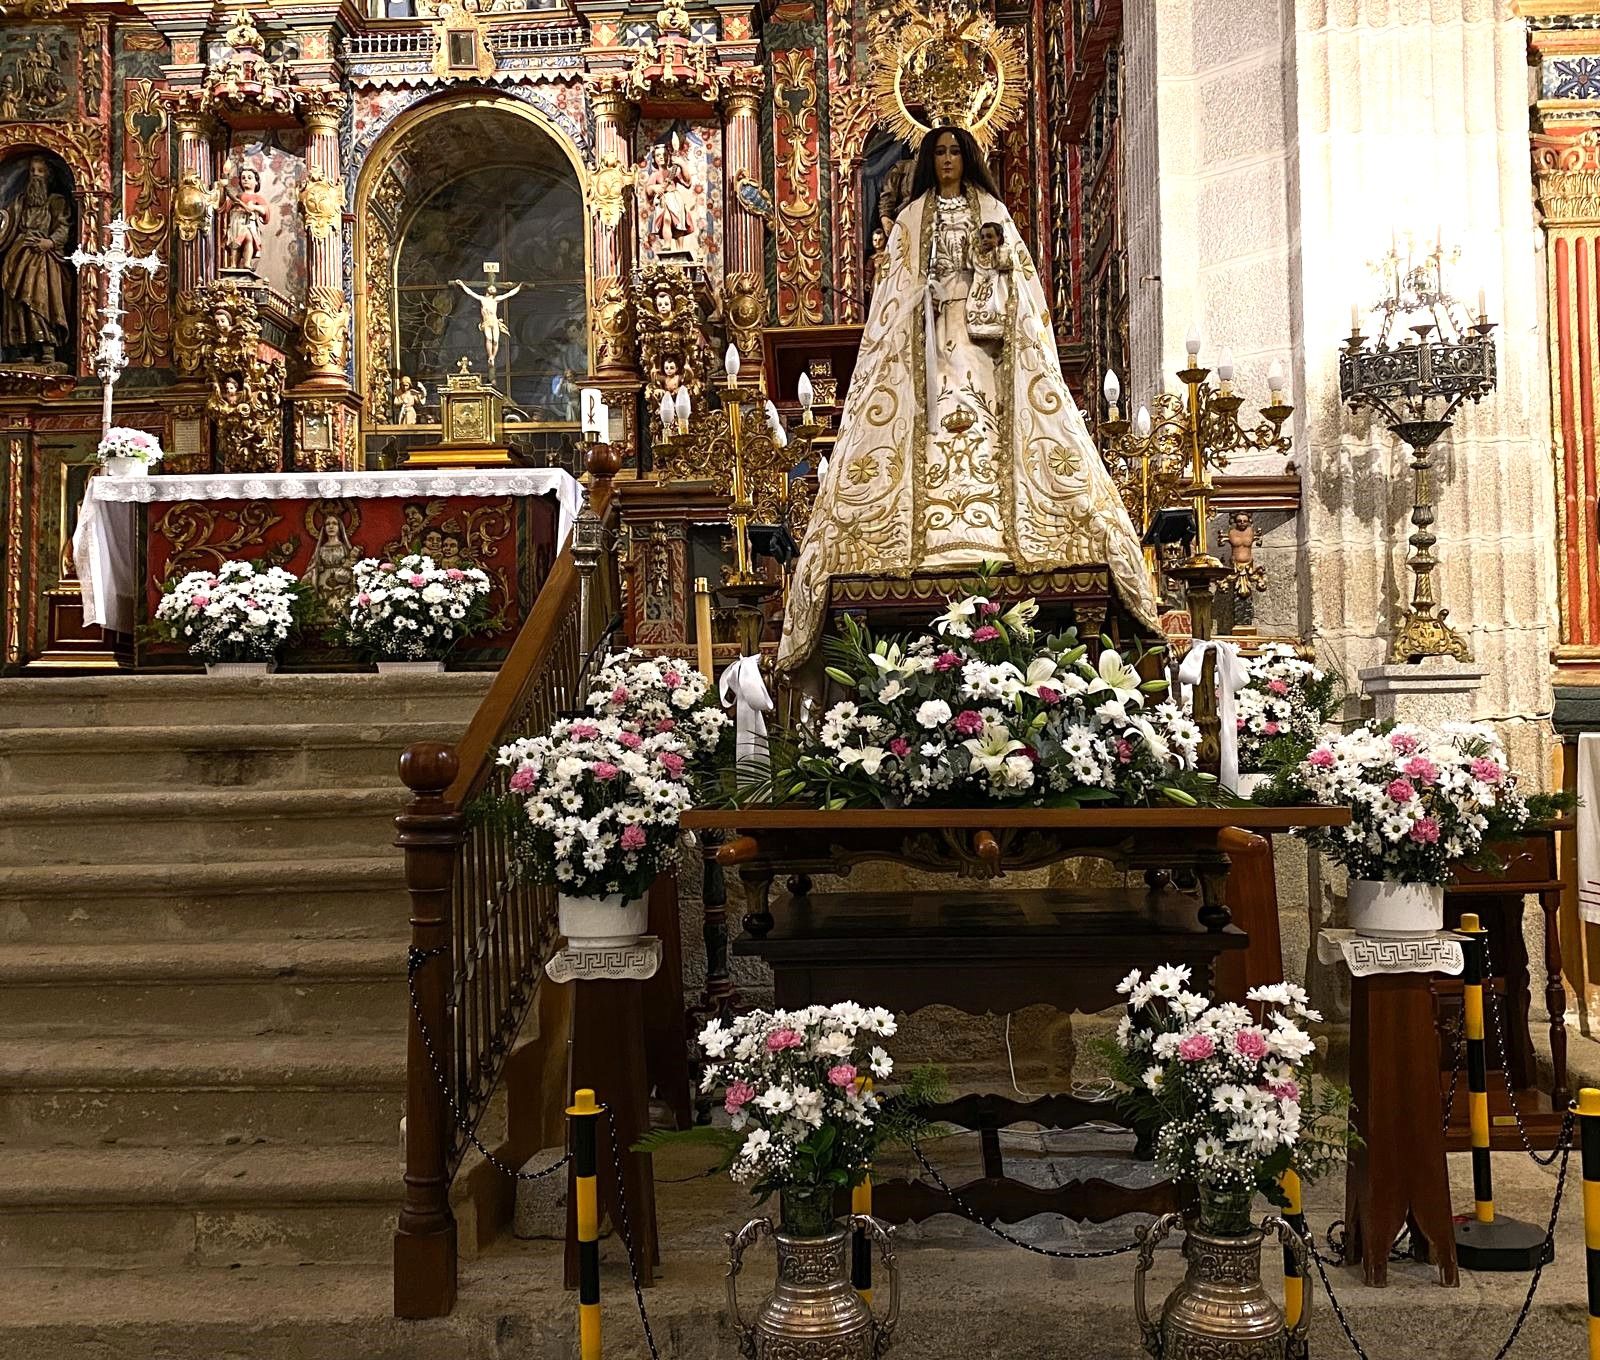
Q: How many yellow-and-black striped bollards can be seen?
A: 5